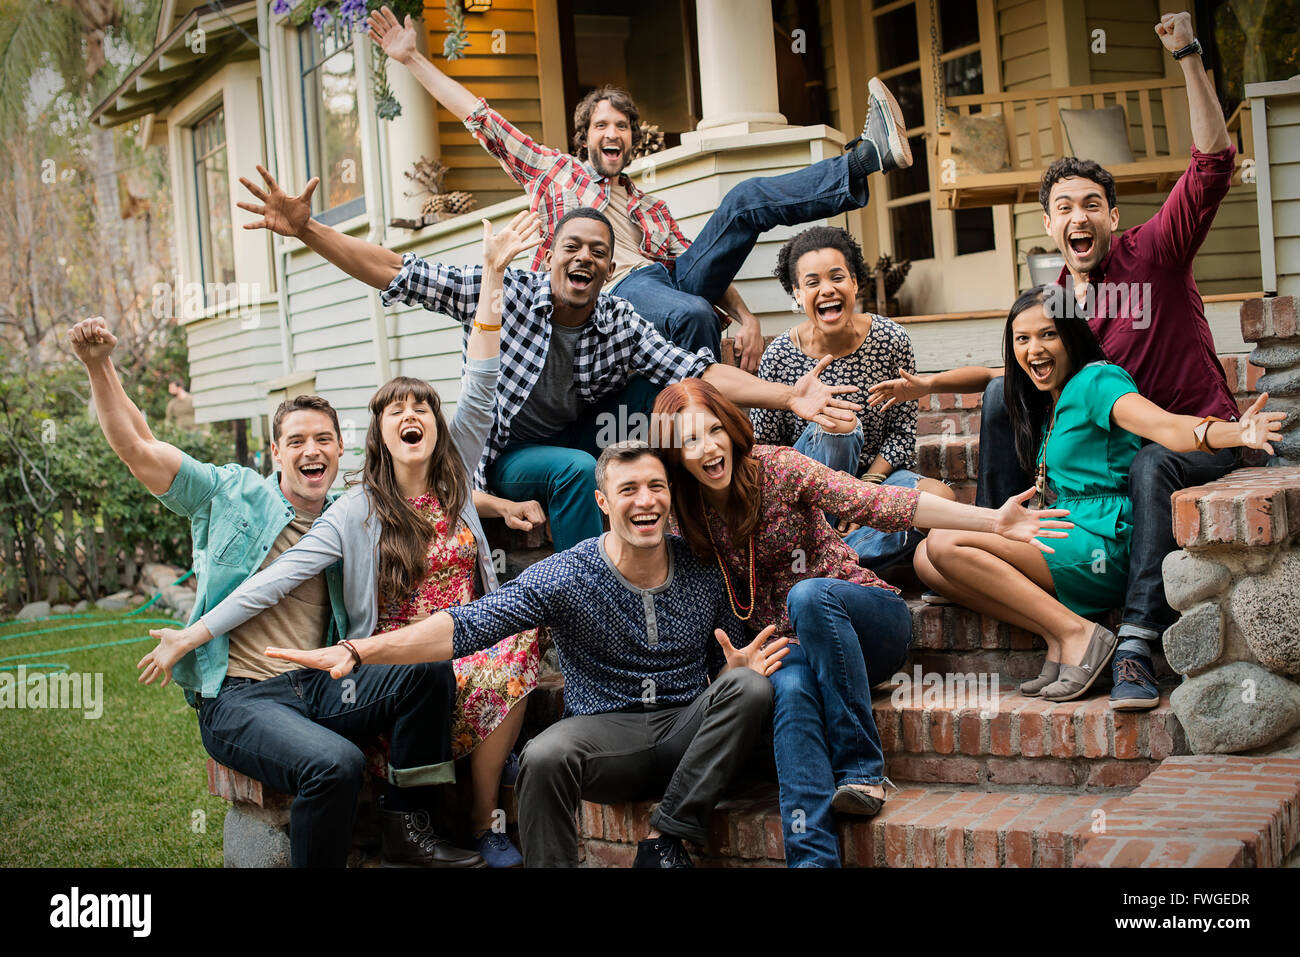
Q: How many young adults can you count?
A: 9